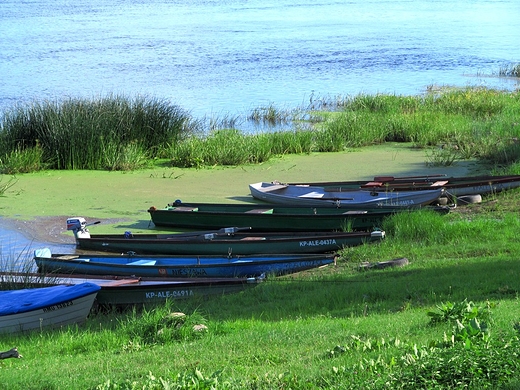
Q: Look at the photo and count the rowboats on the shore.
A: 7